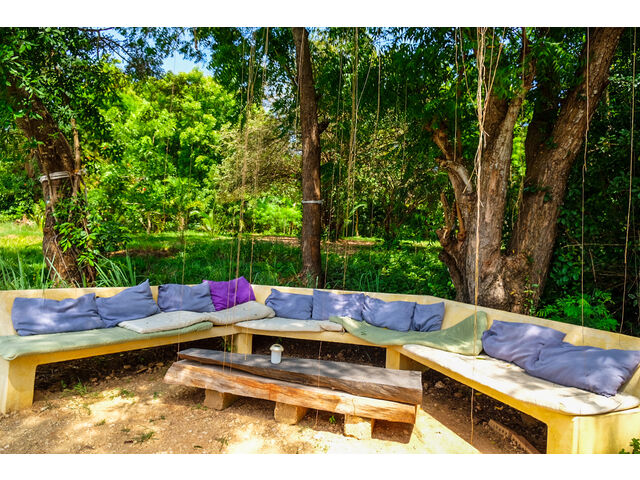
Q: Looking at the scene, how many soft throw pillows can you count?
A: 10